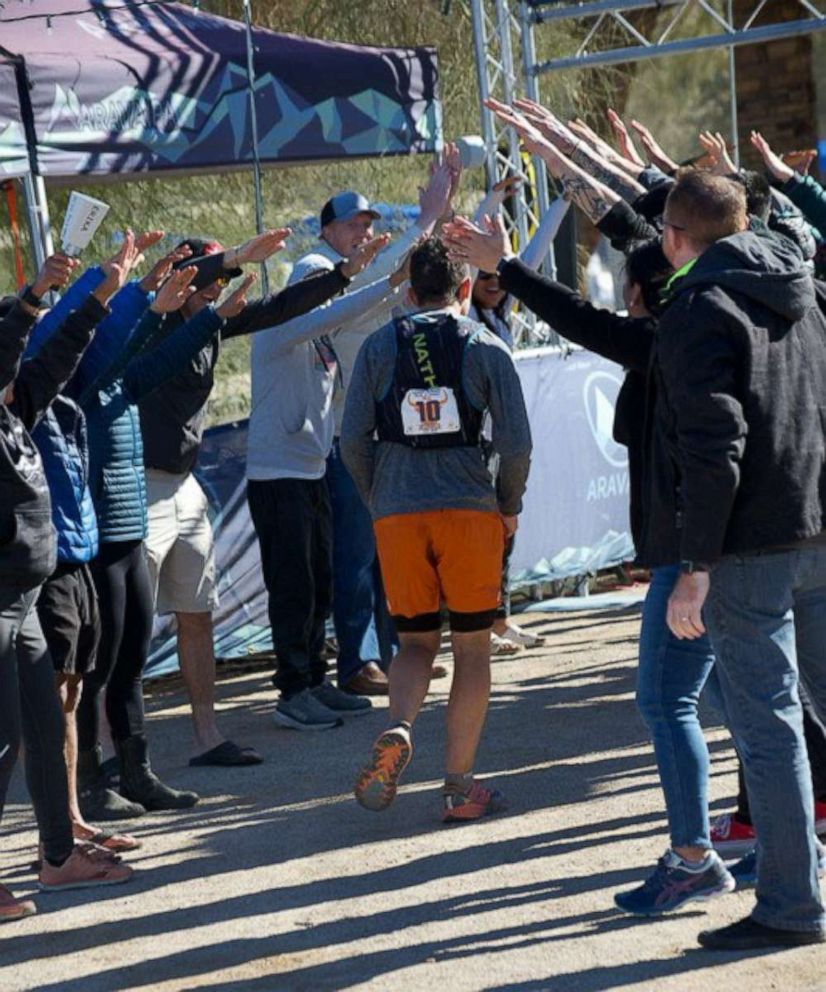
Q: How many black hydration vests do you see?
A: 1